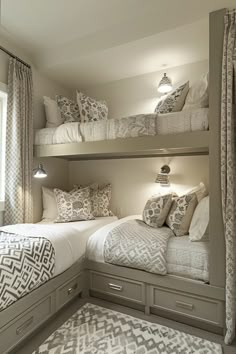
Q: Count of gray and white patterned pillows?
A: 7